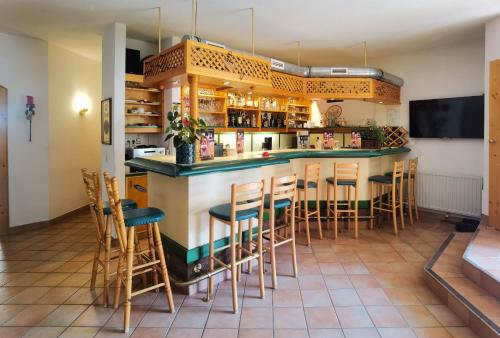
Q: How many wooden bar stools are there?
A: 8